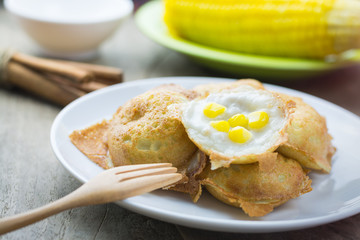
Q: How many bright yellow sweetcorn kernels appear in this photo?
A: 5